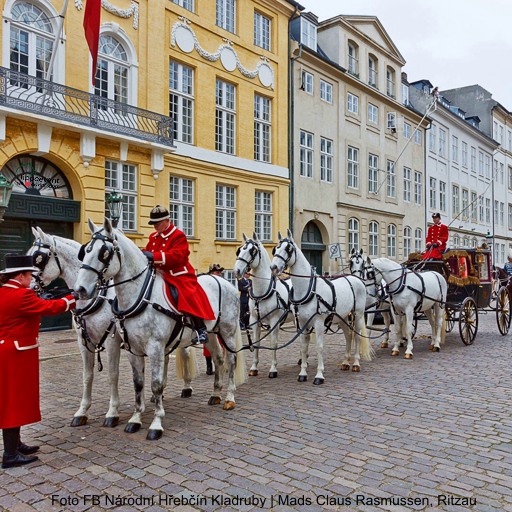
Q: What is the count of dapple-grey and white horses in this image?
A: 6